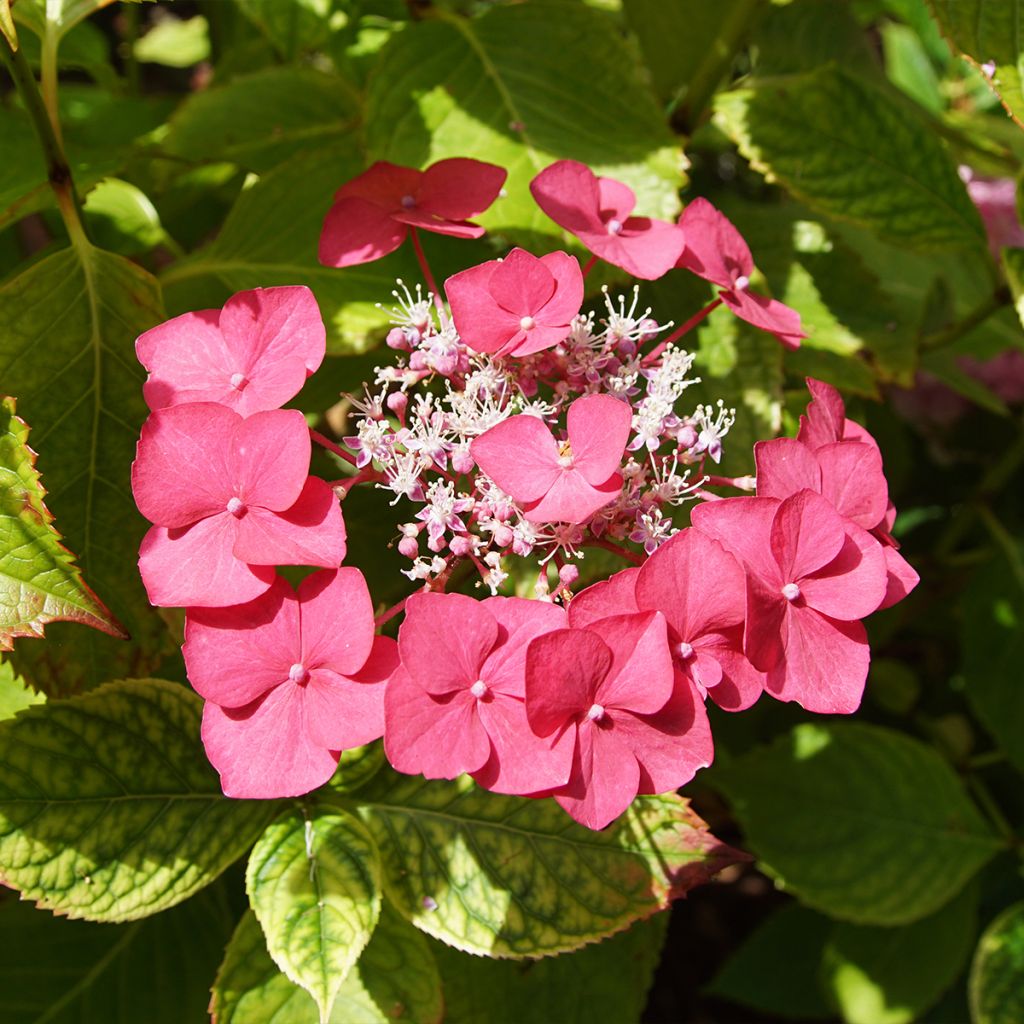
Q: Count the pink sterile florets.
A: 13